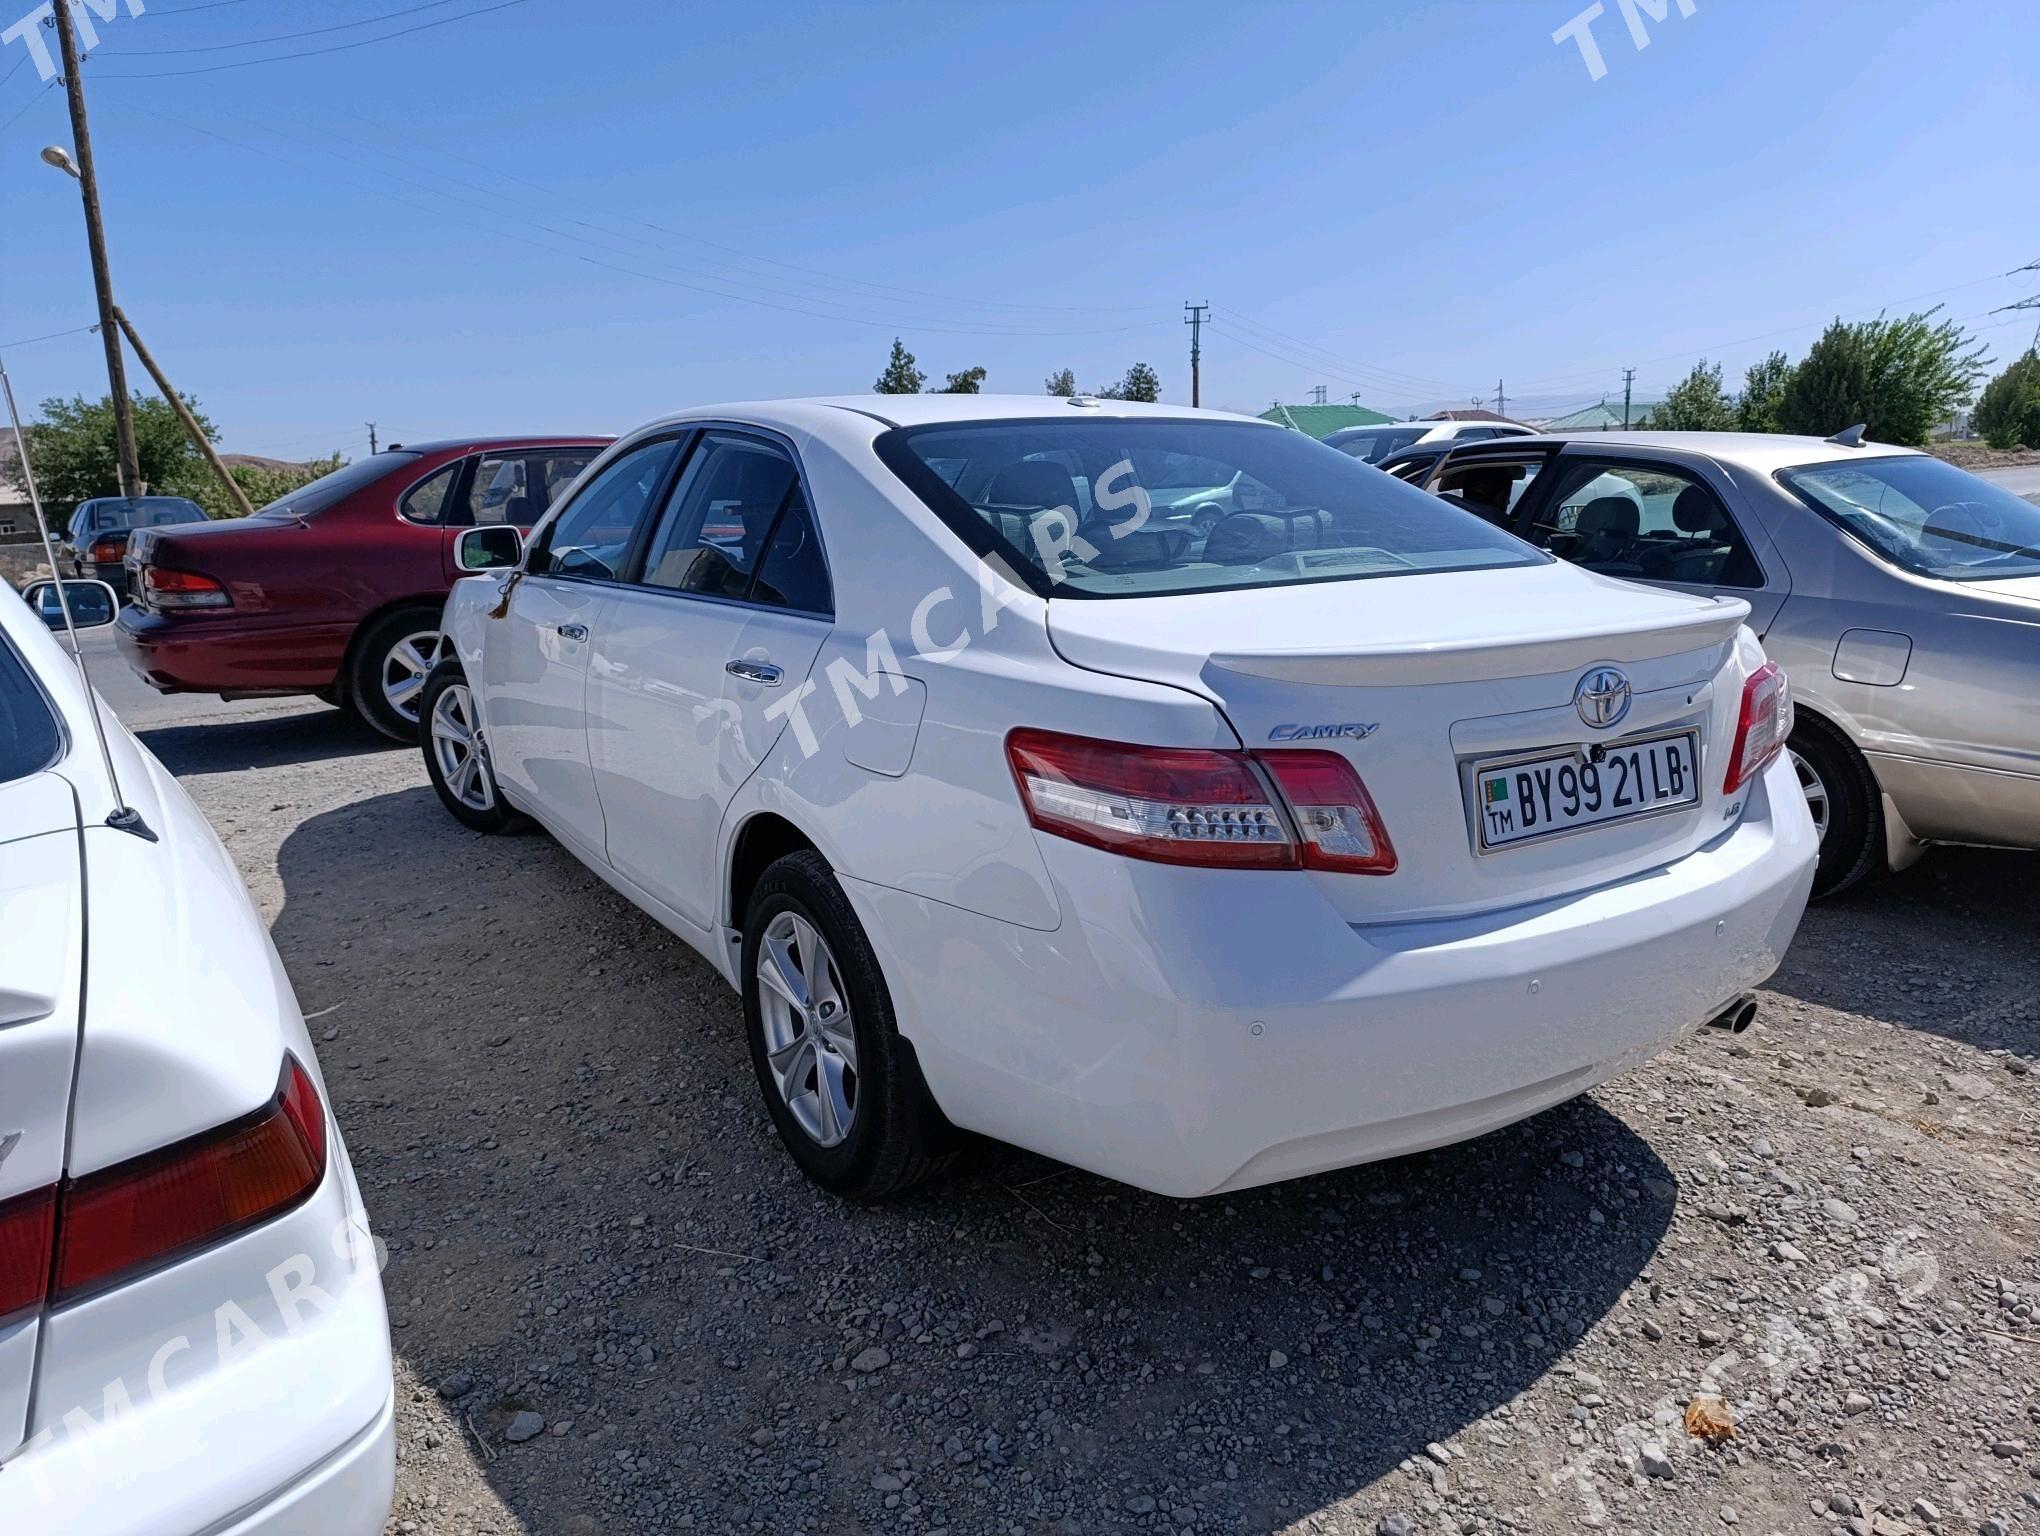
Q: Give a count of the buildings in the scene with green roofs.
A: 2